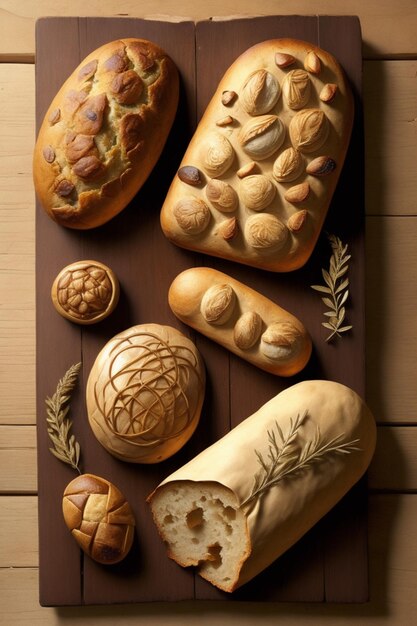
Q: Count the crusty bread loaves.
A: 7